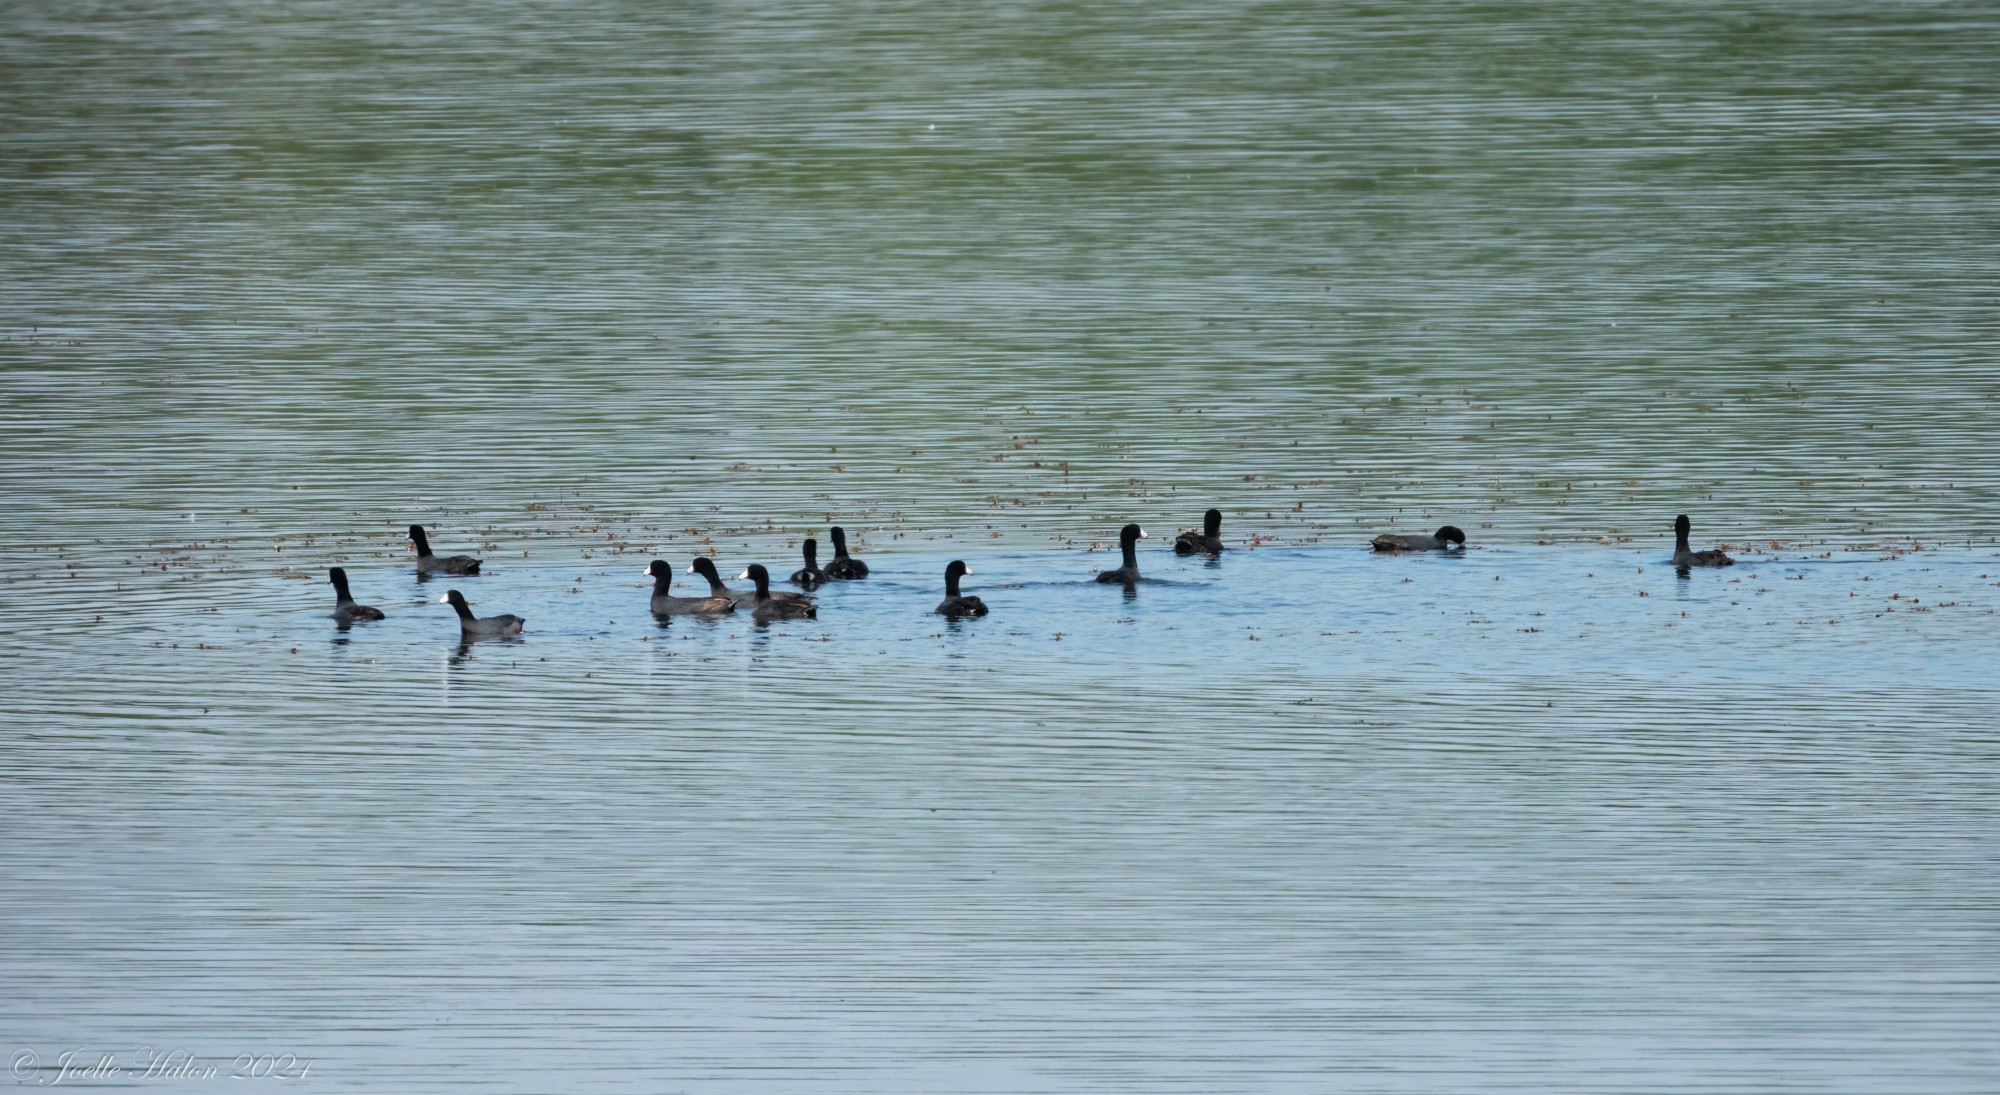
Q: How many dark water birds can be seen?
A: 13